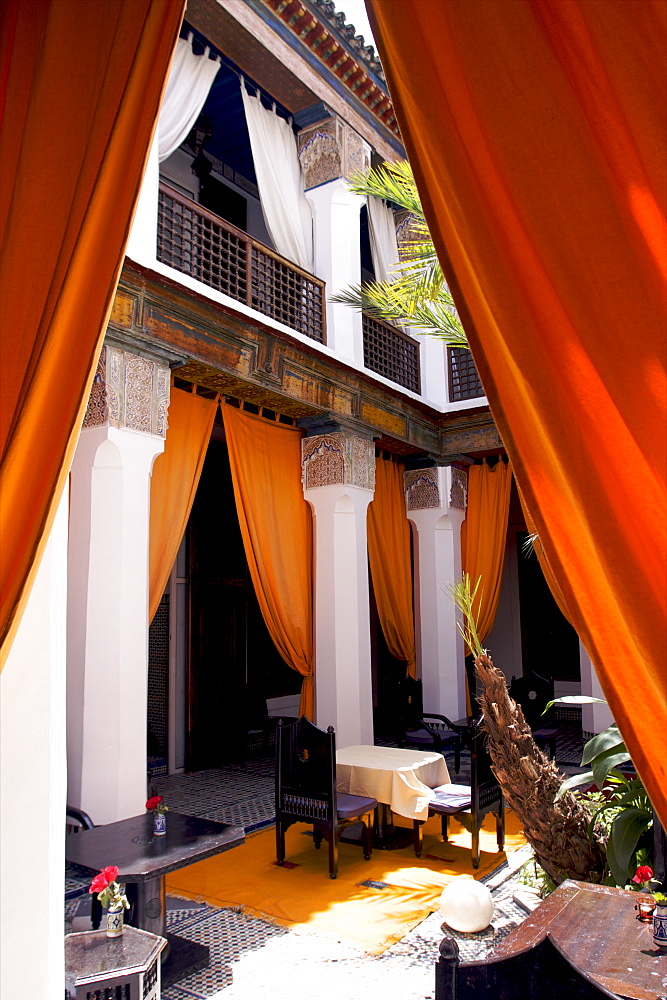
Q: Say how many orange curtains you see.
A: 7